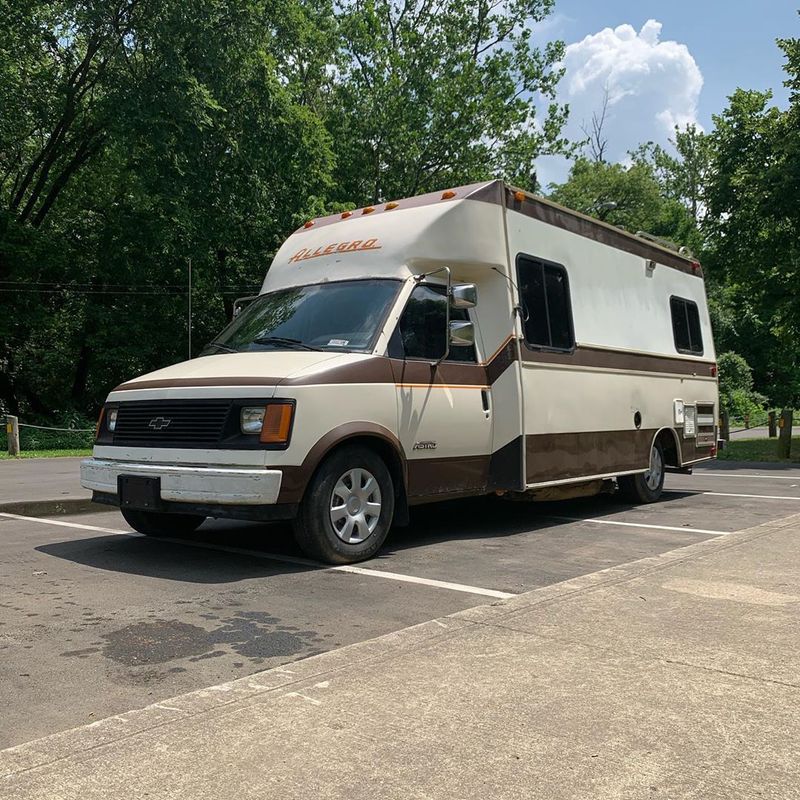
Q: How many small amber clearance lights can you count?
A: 6